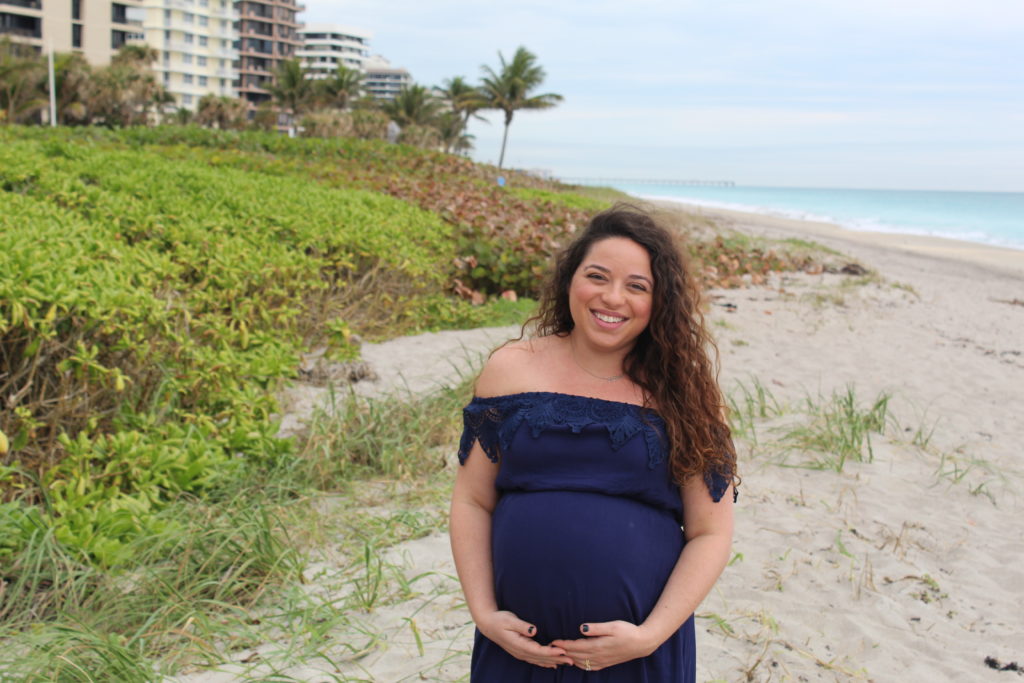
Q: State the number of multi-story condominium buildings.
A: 5